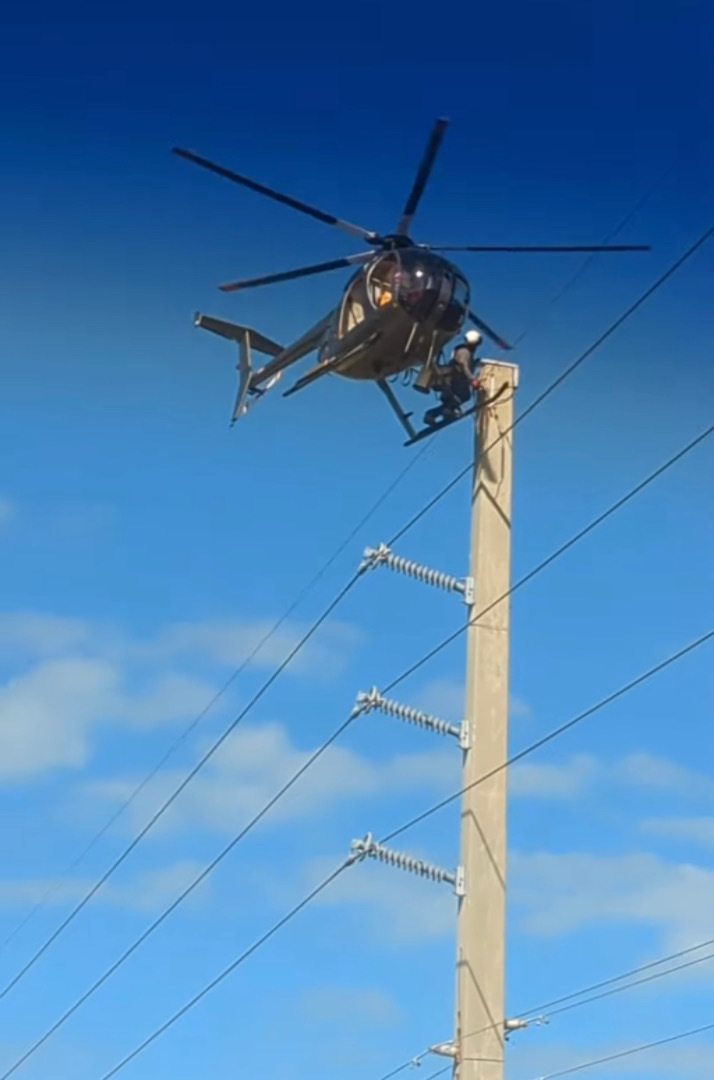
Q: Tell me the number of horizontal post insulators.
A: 3